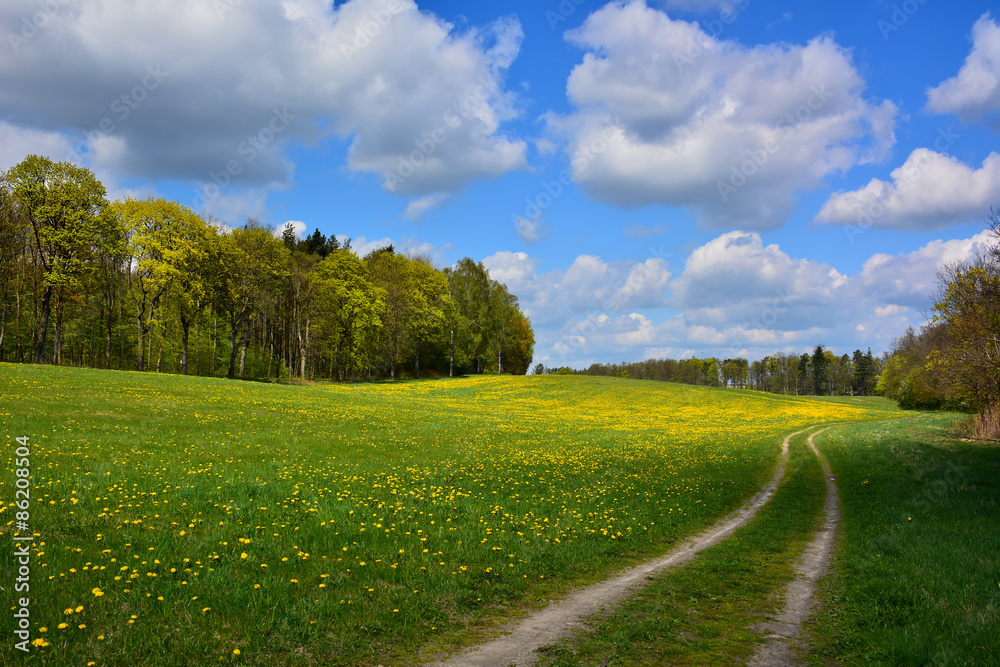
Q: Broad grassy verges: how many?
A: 2